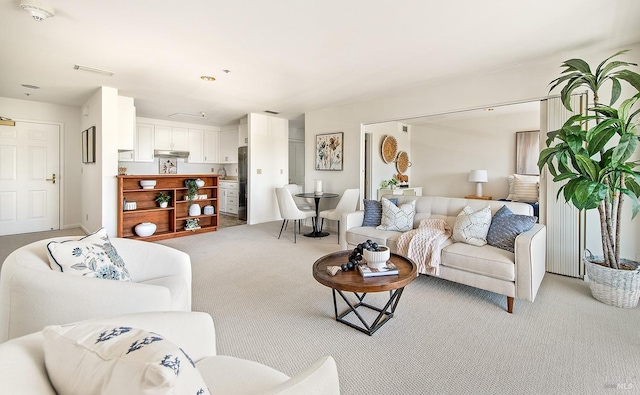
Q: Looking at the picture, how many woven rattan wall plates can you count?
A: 2